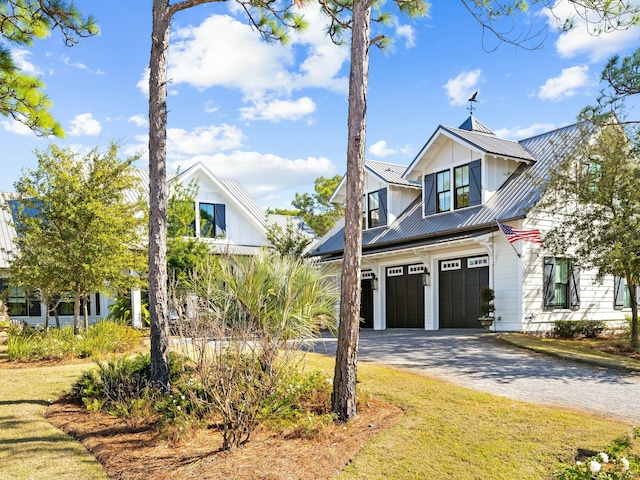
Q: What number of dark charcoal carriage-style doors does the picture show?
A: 3